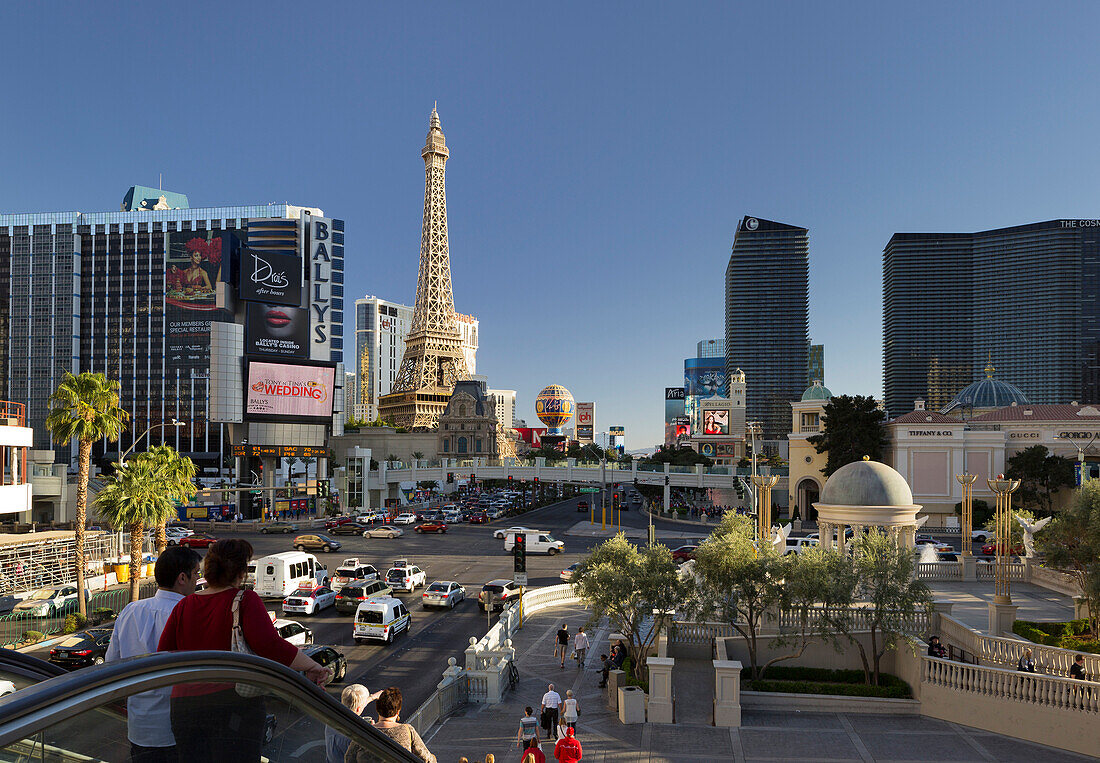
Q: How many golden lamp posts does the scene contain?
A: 3